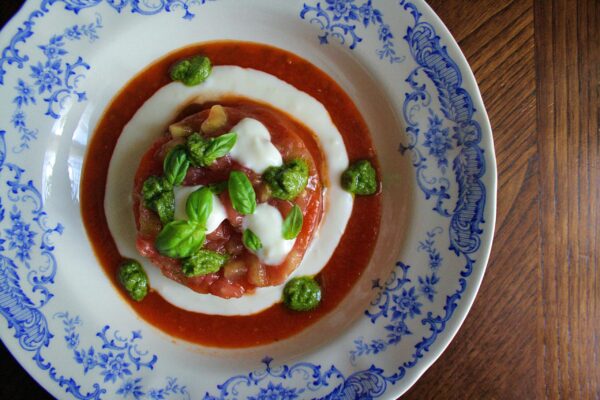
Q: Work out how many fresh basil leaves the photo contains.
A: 7